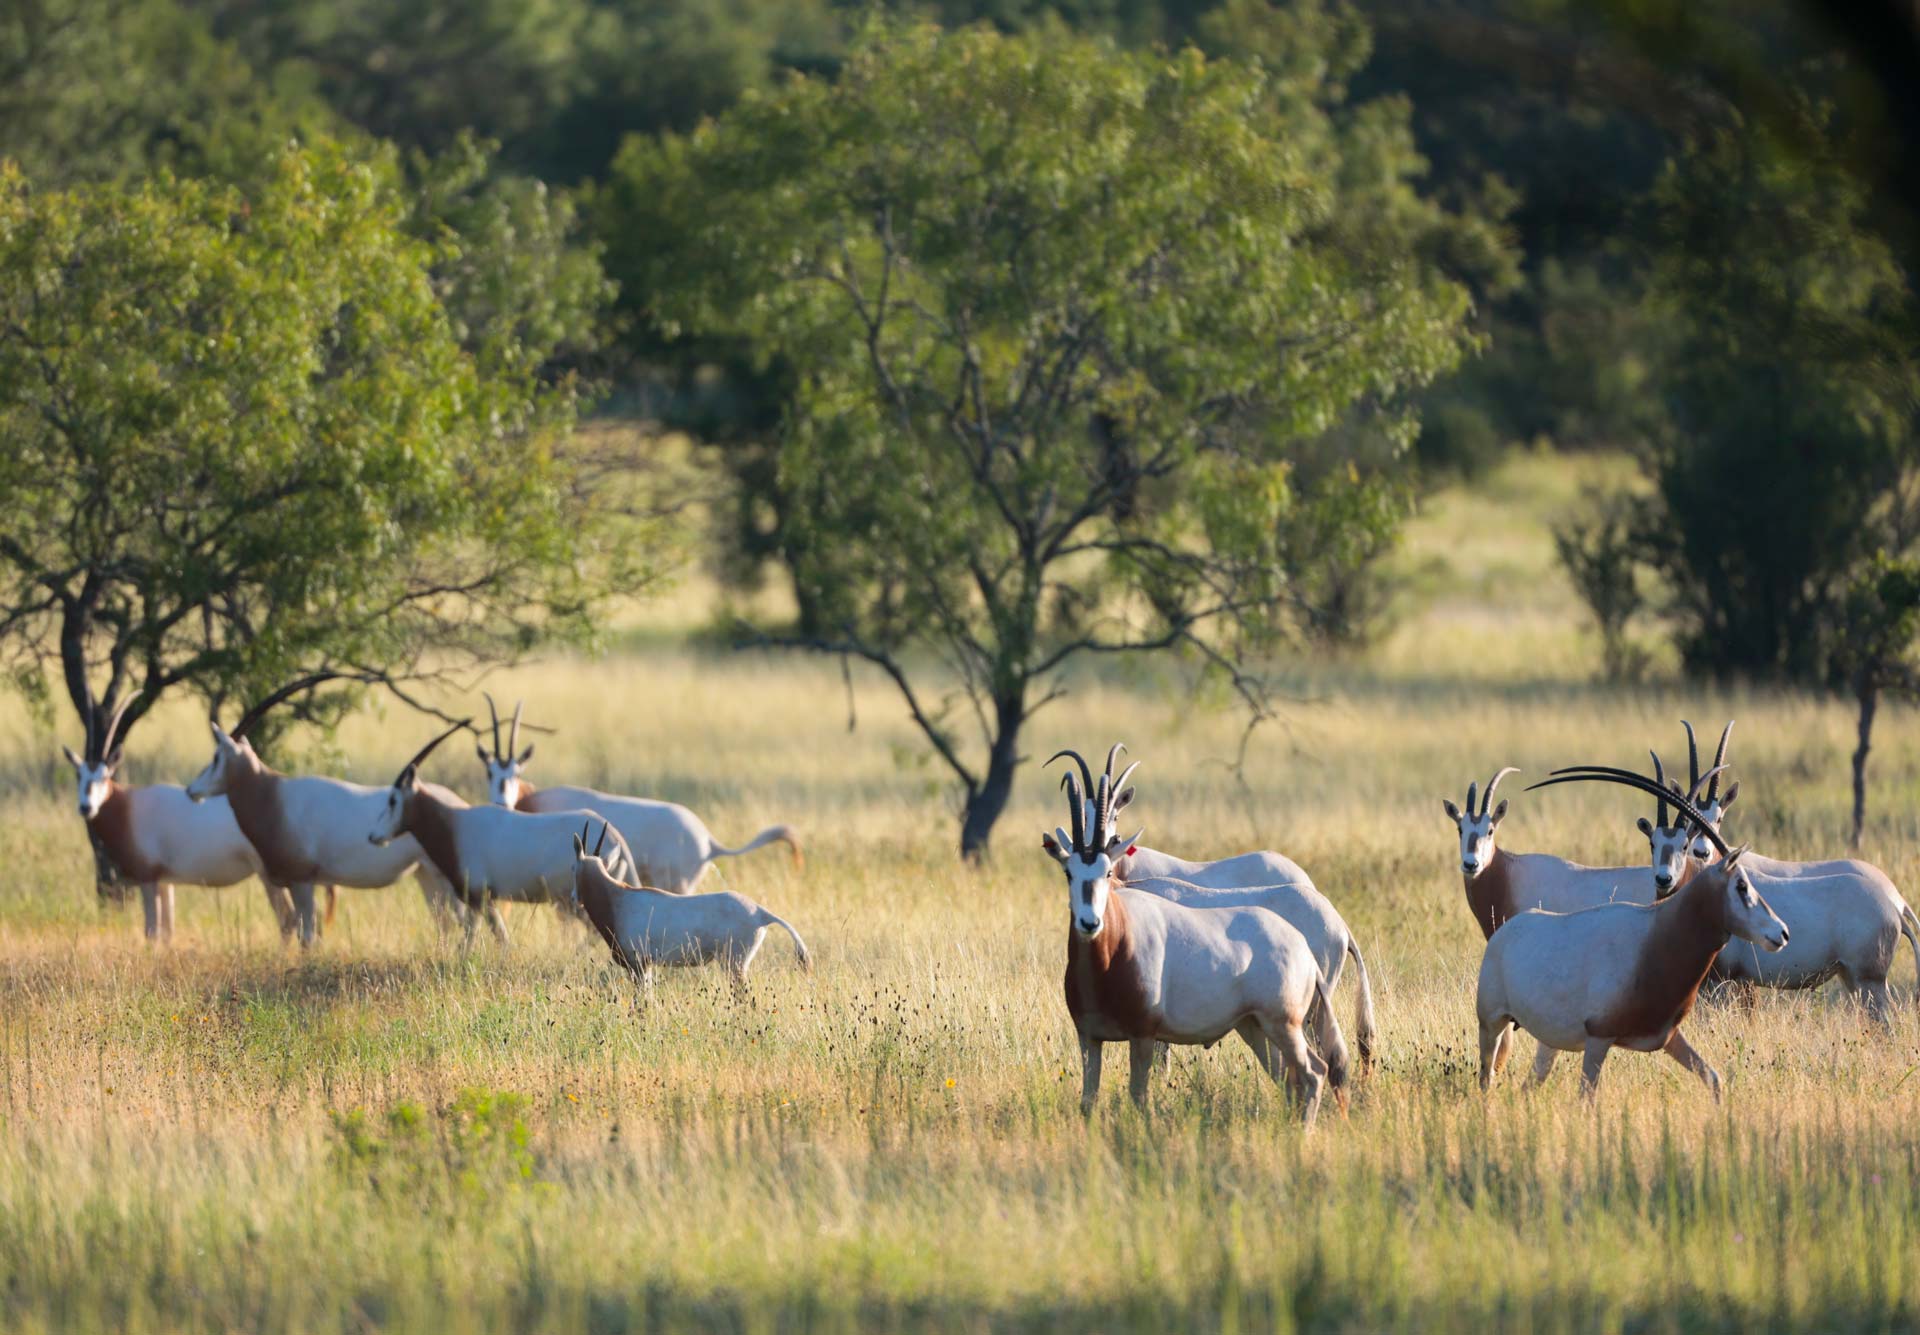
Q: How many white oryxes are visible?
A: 12